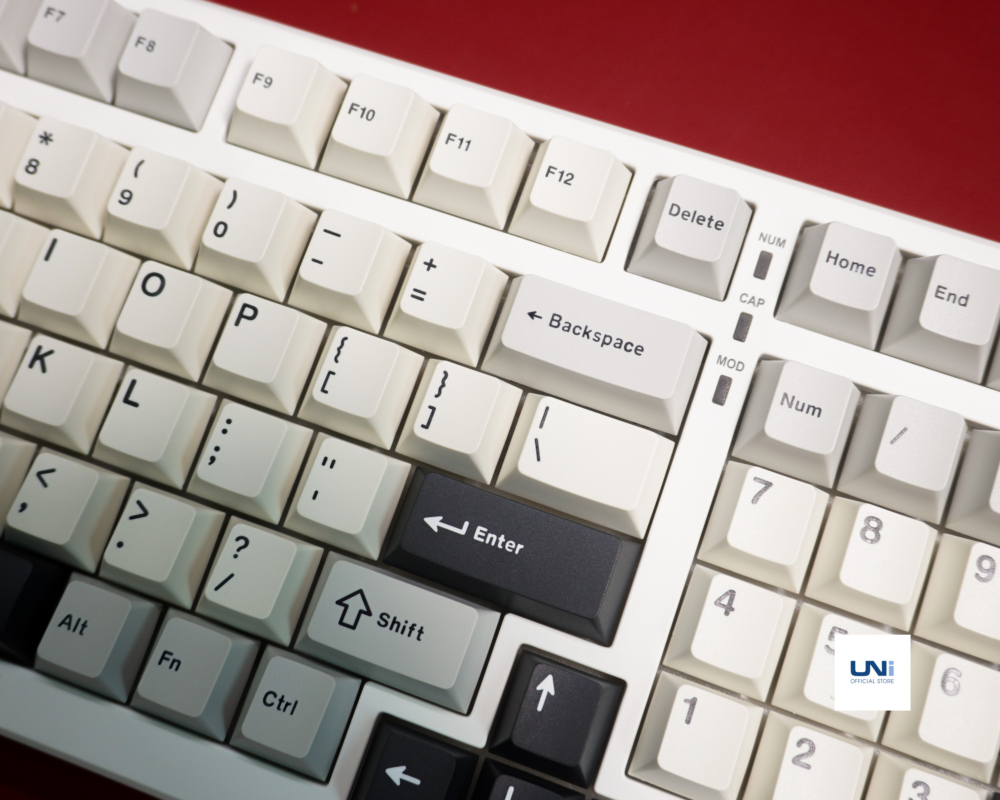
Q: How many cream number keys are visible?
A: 12